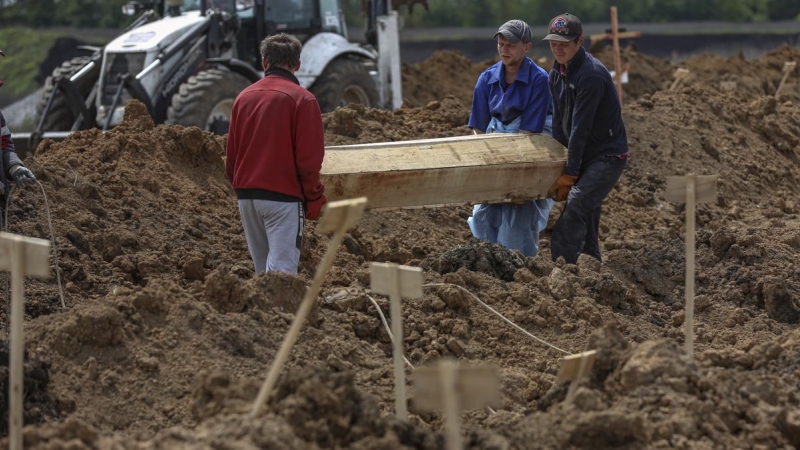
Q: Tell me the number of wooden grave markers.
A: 9